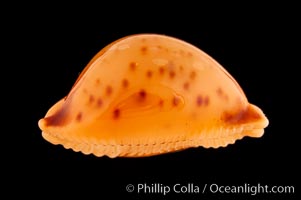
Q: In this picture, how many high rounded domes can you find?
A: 1